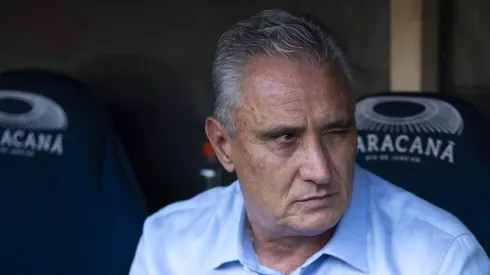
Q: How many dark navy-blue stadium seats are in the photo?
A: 2